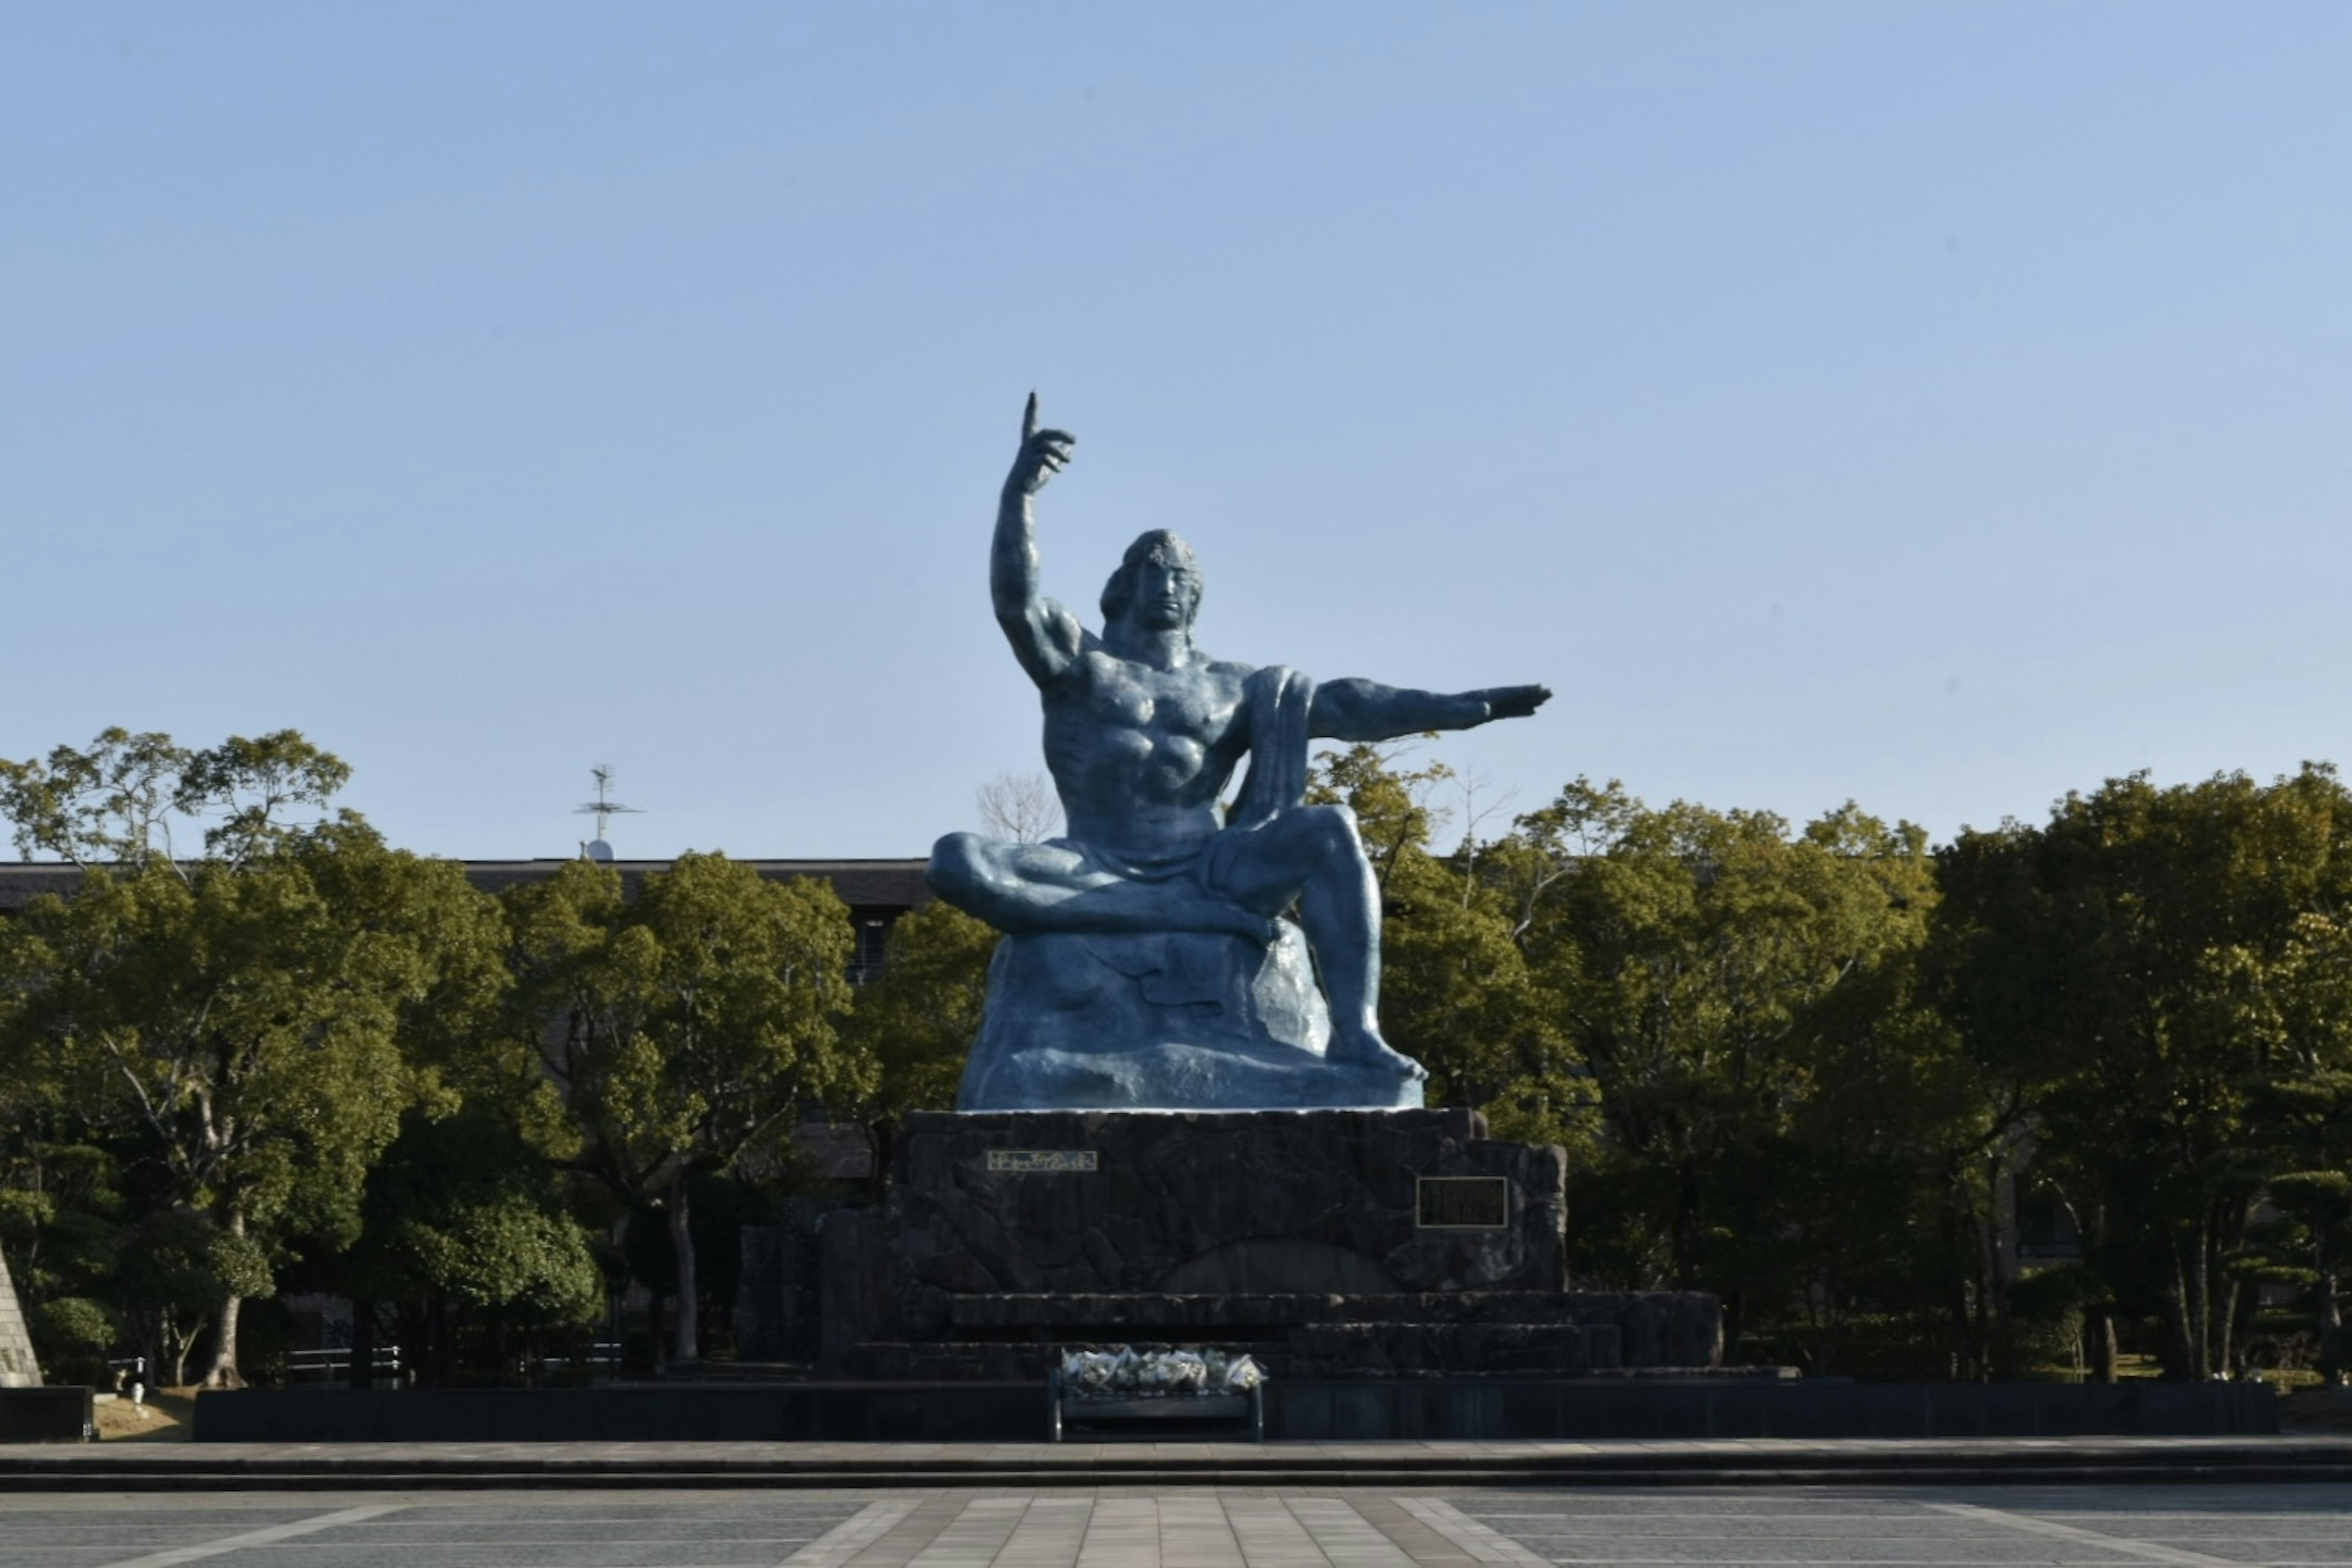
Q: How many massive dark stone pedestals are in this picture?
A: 1